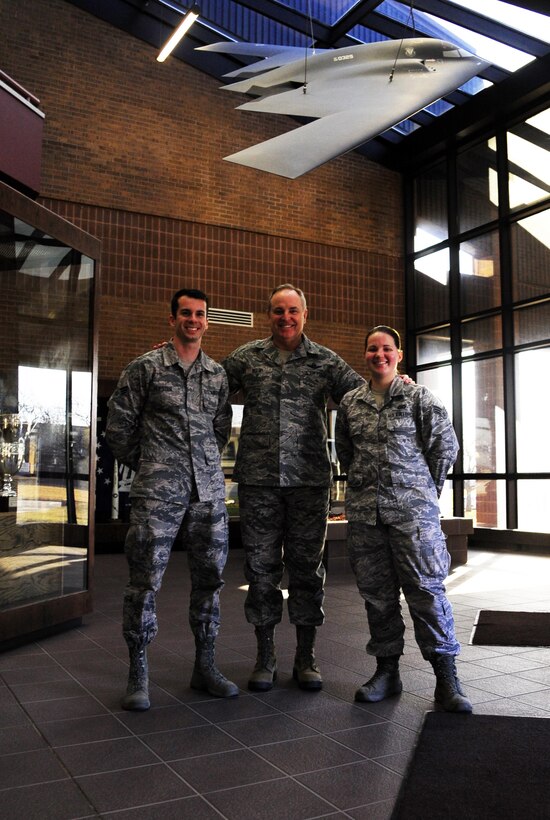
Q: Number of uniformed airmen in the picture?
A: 3